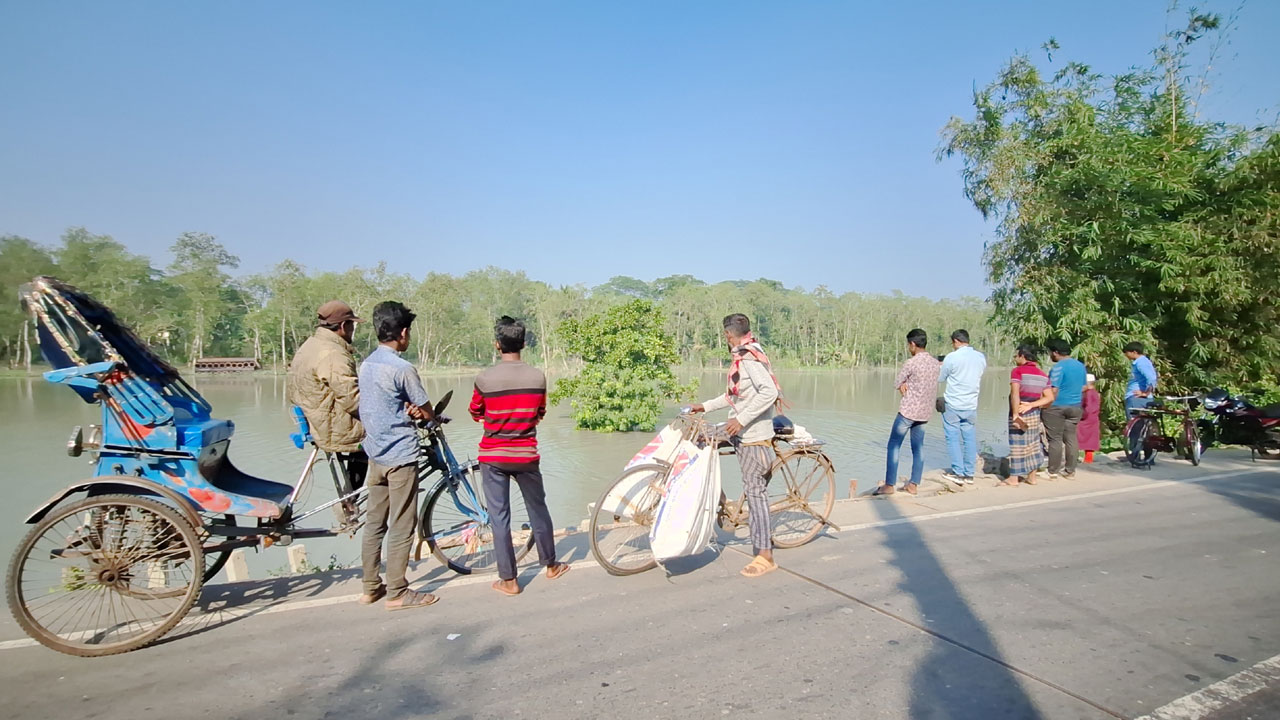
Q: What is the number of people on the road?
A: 10